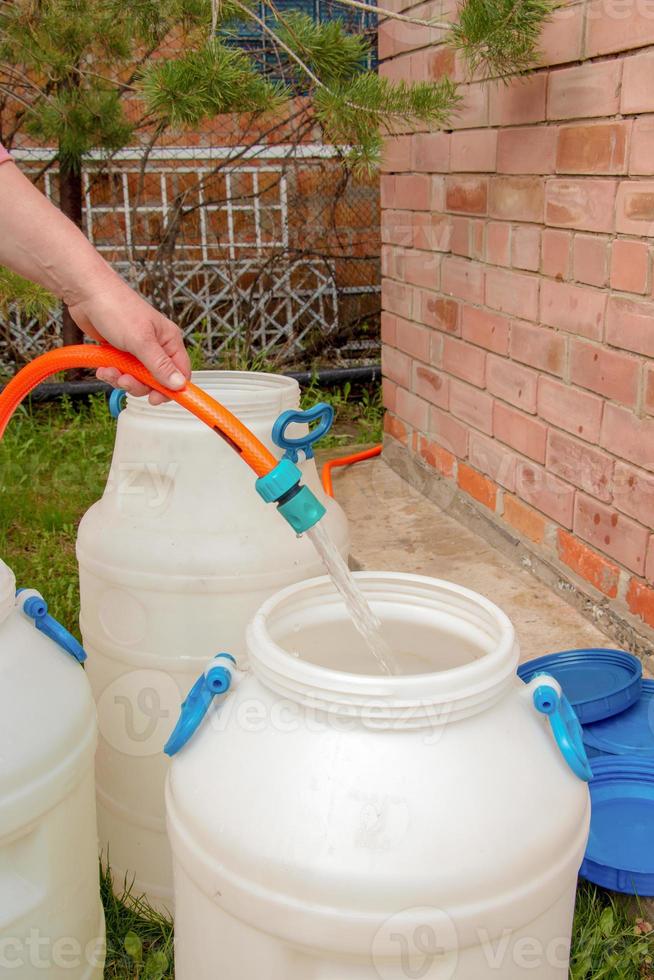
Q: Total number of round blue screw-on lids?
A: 3